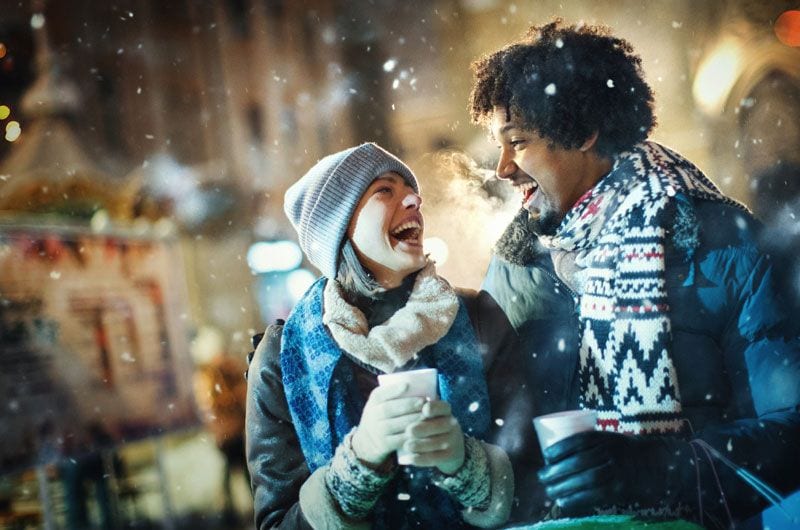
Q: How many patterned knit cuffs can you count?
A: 2